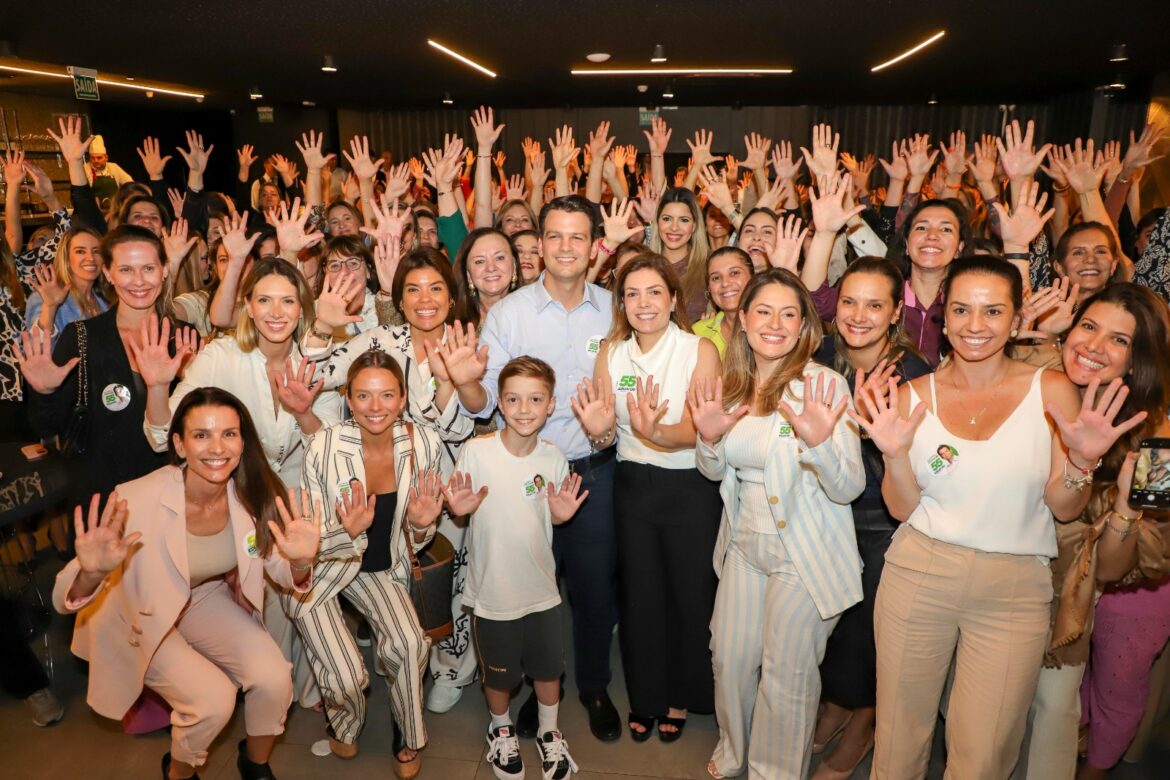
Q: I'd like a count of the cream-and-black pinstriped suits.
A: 1